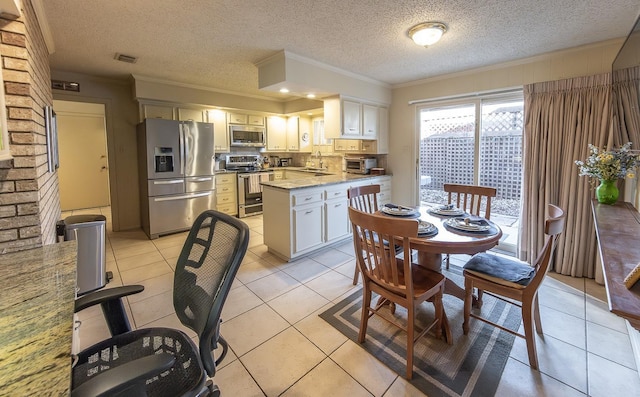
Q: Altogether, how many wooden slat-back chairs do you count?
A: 4